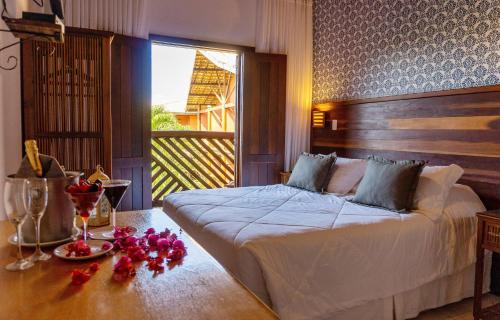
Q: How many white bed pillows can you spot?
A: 2